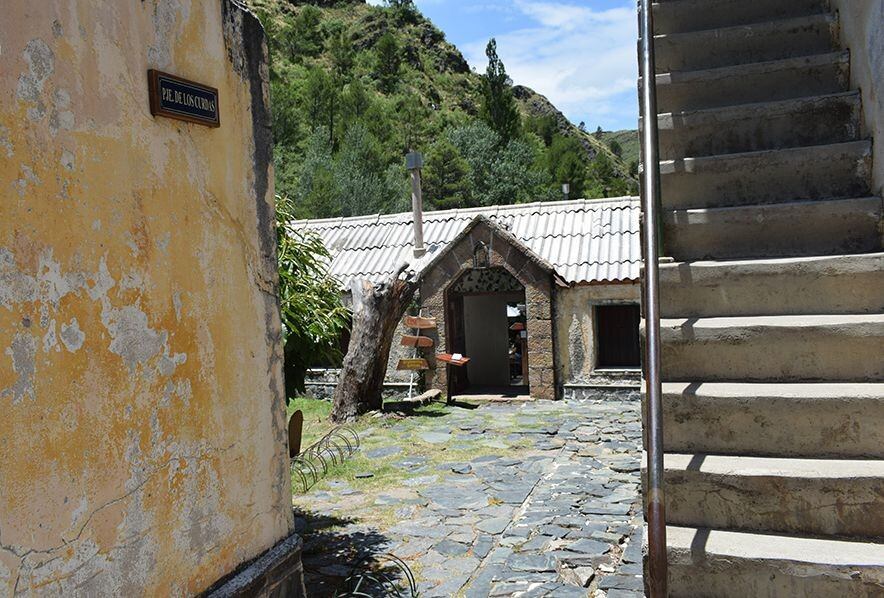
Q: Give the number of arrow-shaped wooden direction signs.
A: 3